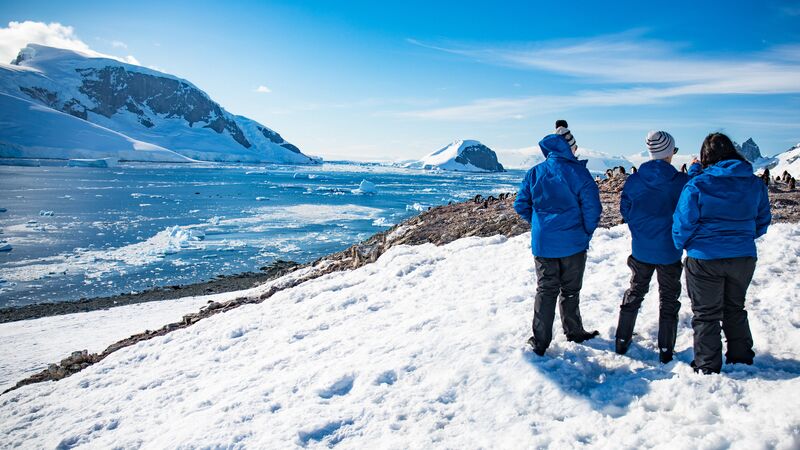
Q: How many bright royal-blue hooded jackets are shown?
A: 3